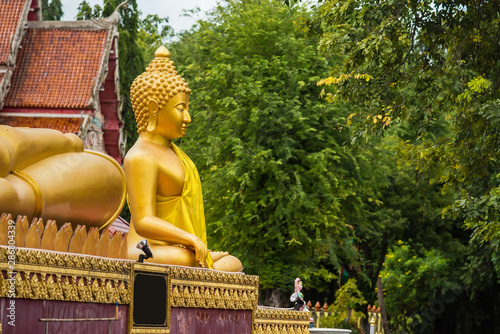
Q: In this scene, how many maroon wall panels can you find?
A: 2